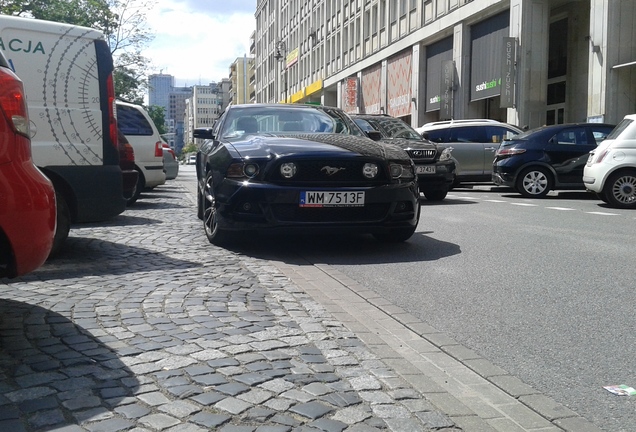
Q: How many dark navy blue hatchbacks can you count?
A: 1